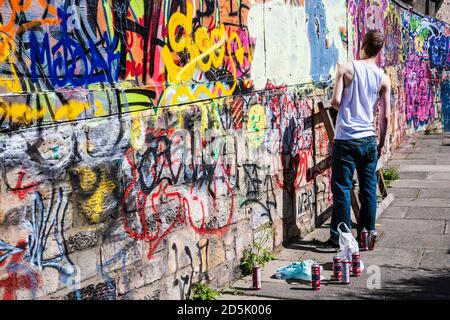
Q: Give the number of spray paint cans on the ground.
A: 7